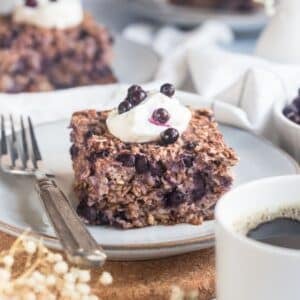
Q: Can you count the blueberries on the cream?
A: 6